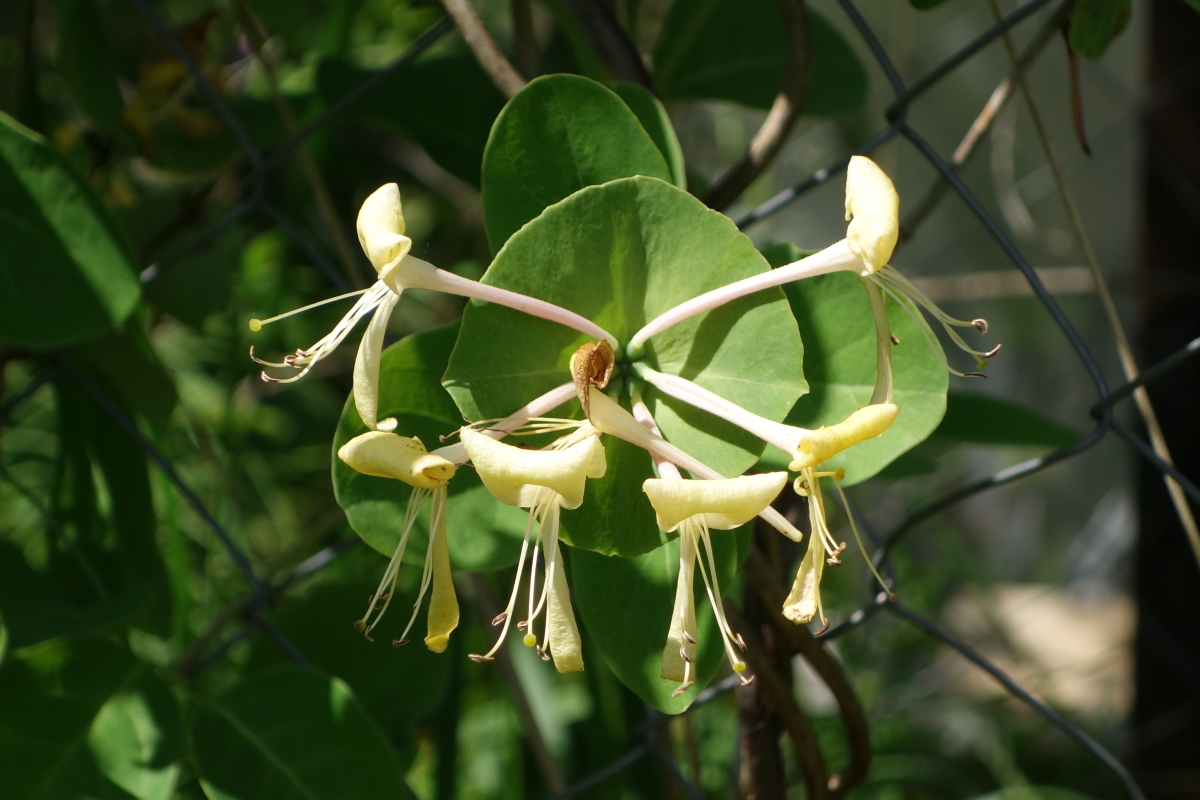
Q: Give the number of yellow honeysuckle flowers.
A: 6